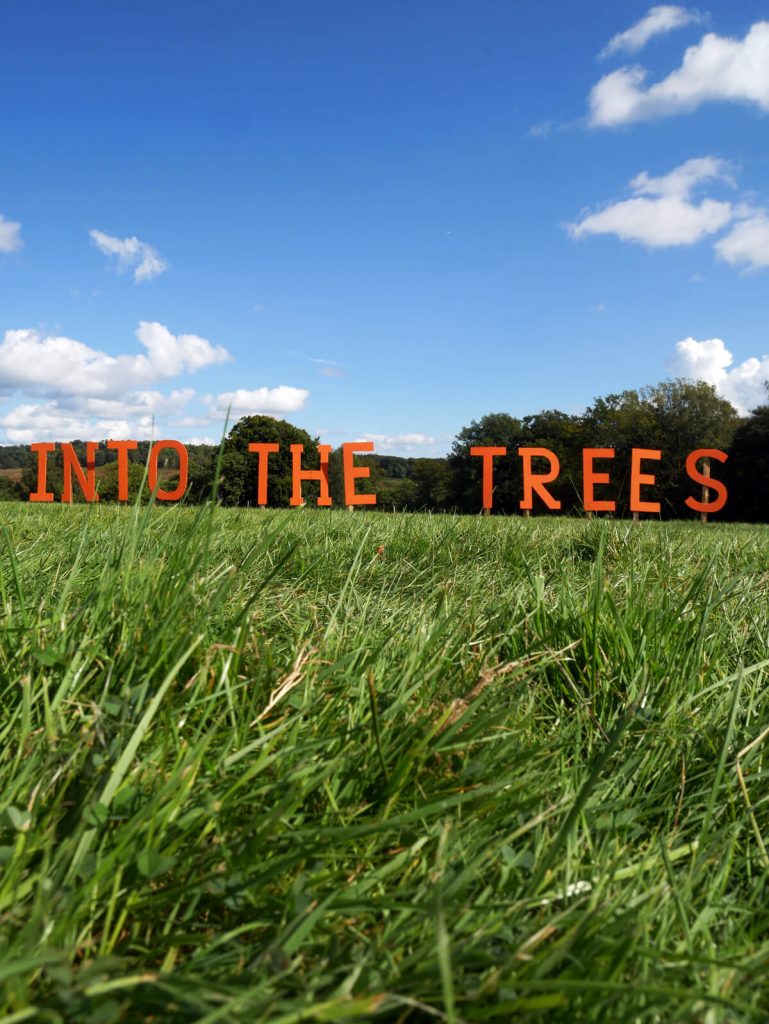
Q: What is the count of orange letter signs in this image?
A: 12